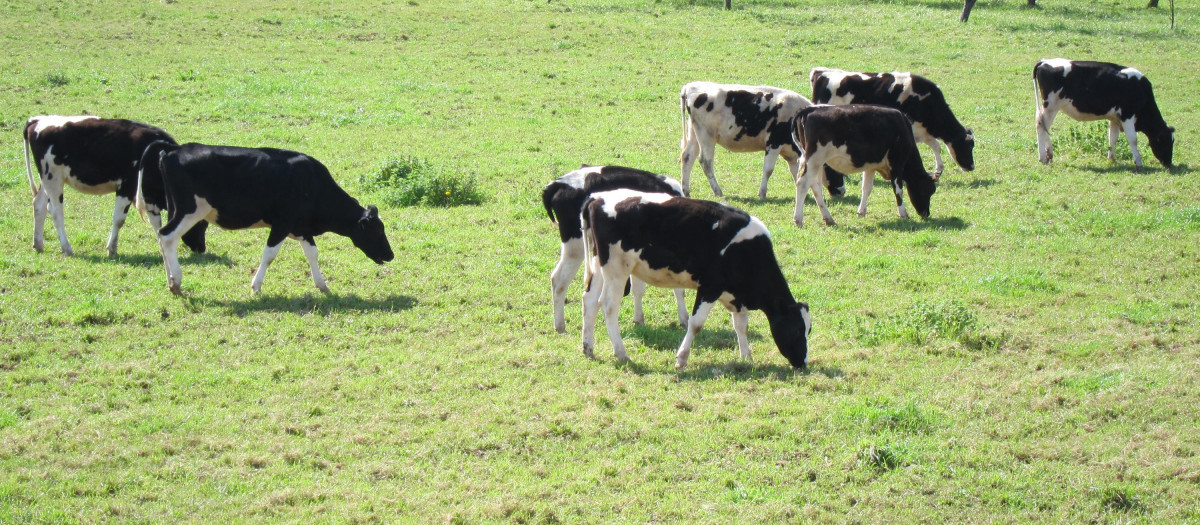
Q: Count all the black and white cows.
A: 8